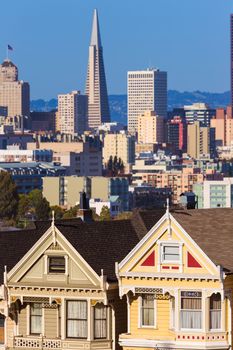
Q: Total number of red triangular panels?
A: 2